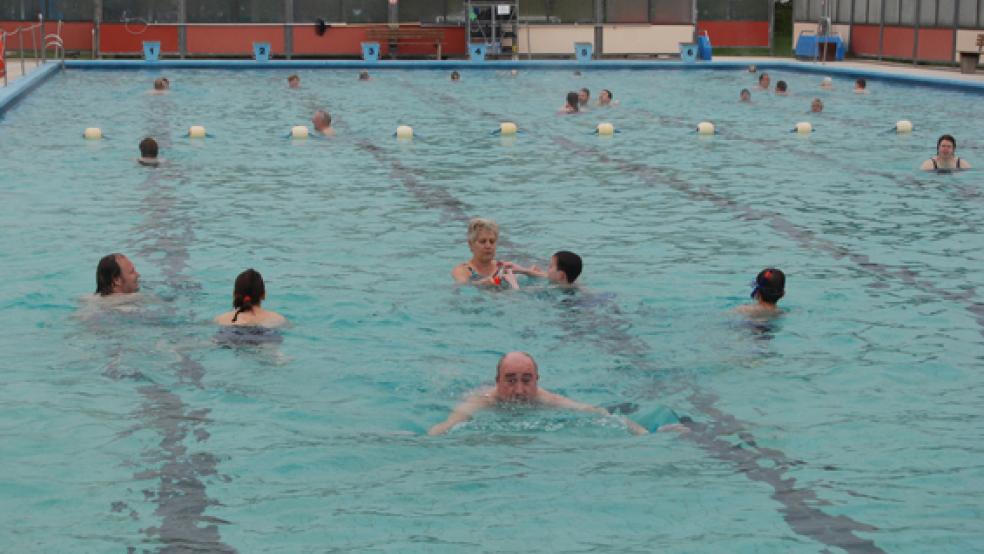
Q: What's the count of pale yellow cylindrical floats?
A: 9